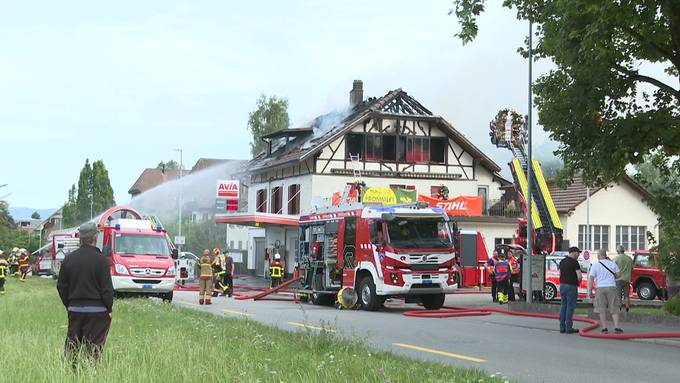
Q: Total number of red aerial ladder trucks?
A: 1